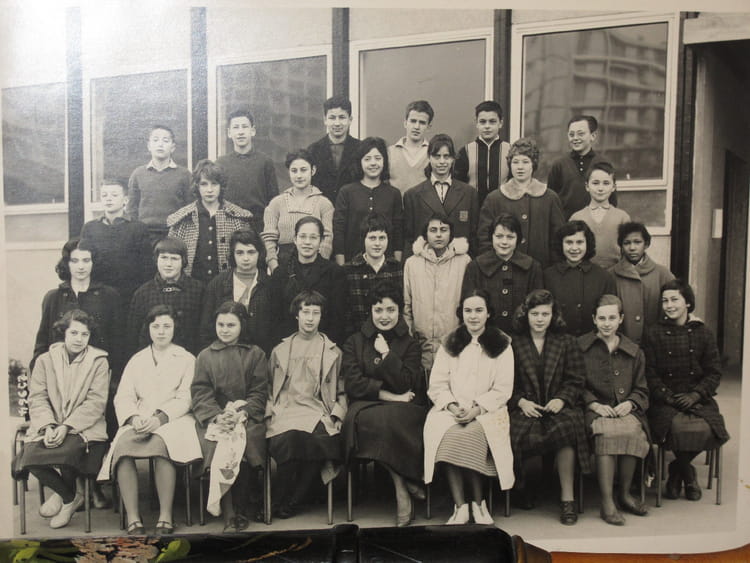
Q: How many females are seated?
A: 9